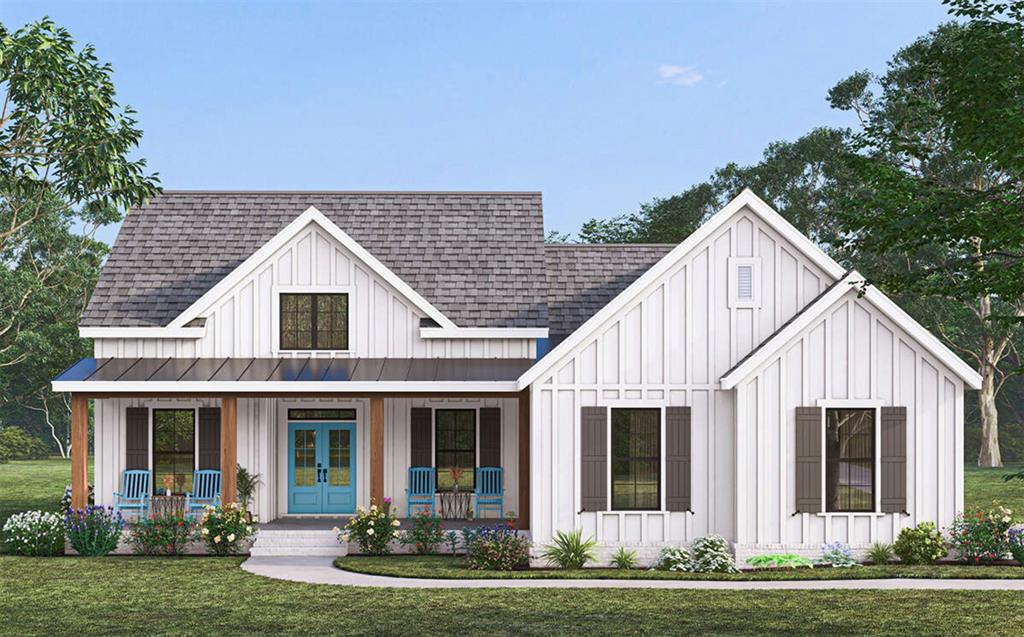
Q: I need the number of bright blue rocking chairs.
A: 4